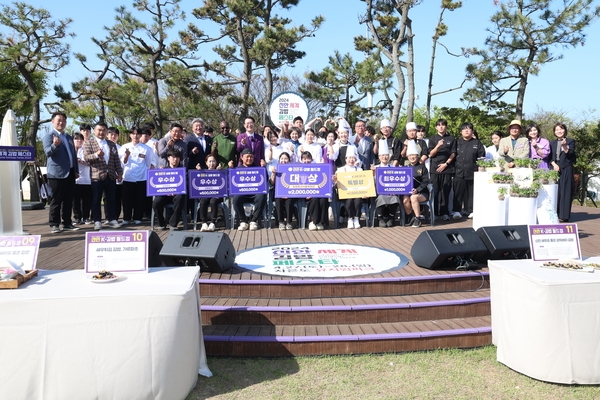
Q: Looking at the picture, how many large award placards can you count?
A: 6